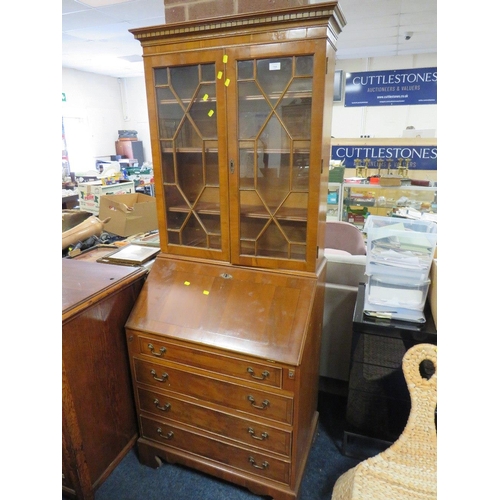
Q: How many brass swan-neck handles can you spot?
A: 8